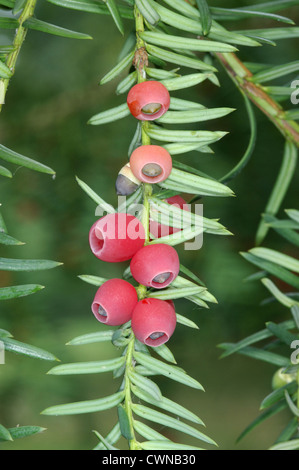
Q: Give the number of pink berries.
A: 7